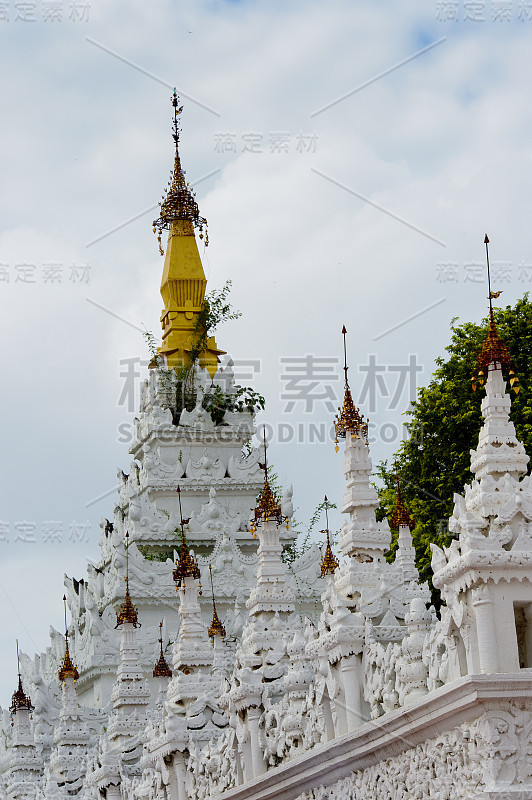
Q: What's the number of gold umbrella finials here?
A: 12